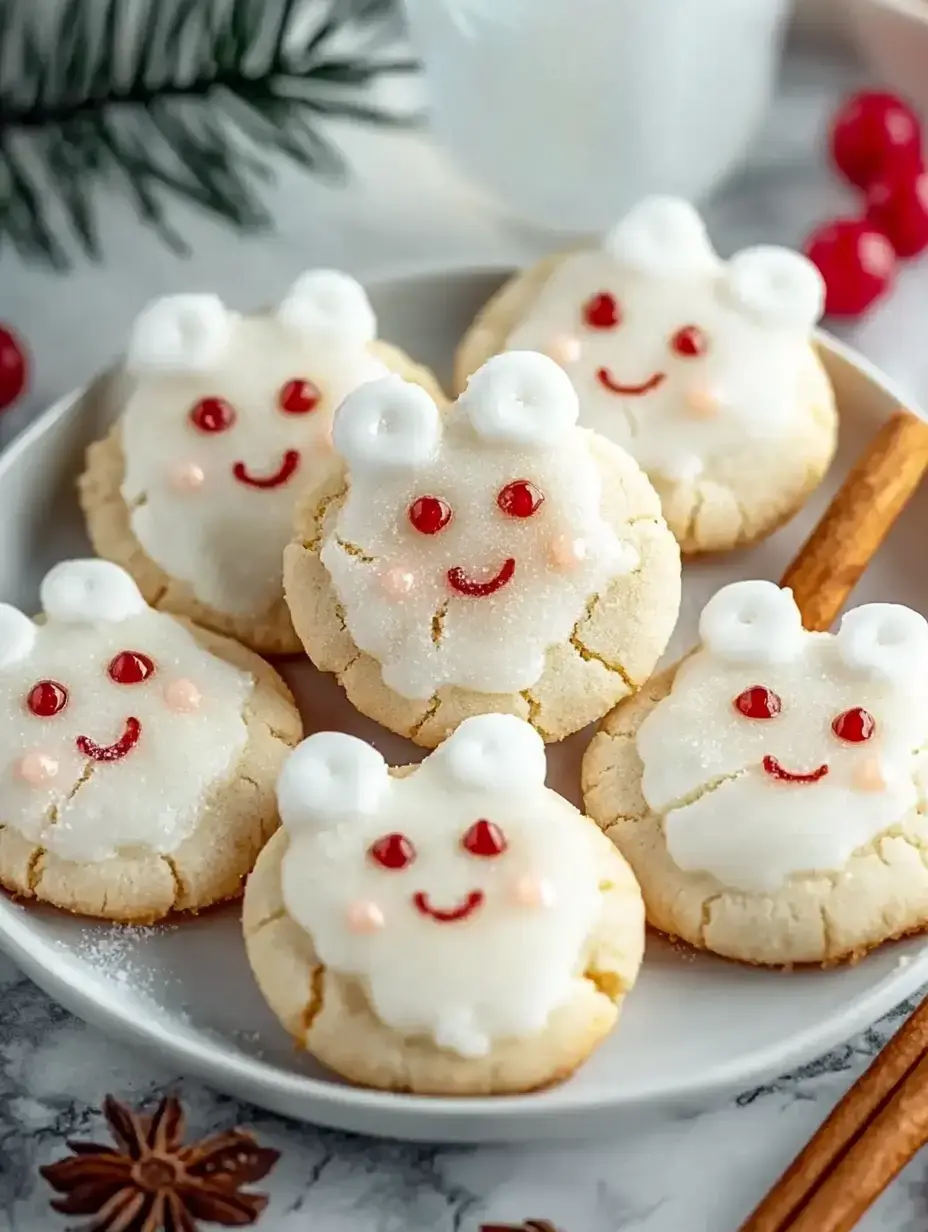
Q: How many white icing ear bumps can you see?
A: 12